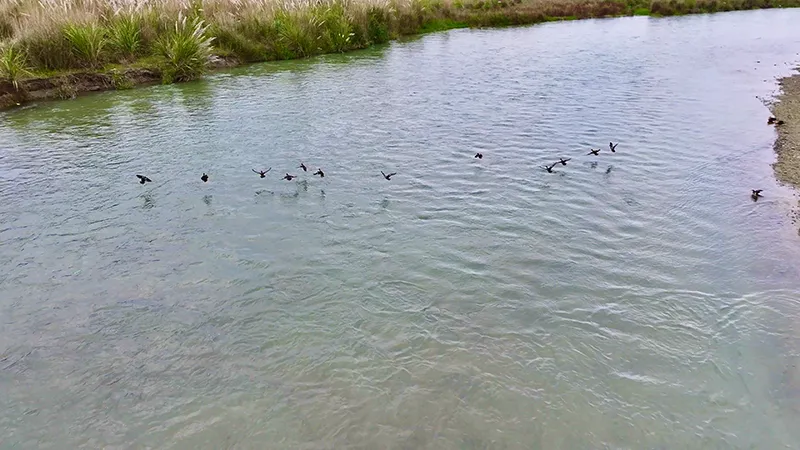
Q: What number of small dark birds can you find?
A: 15